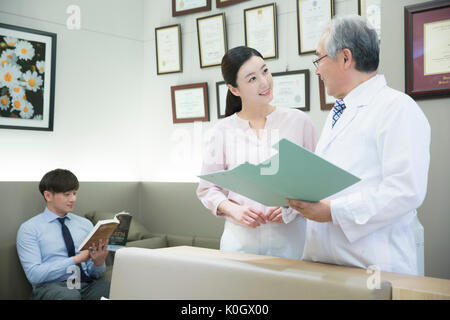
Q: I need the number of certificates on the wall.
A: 12